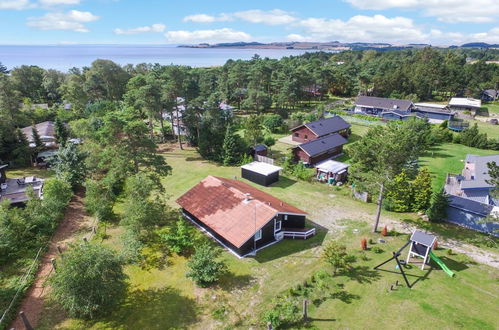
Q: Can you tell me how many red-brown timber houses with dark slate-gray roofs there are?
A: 2